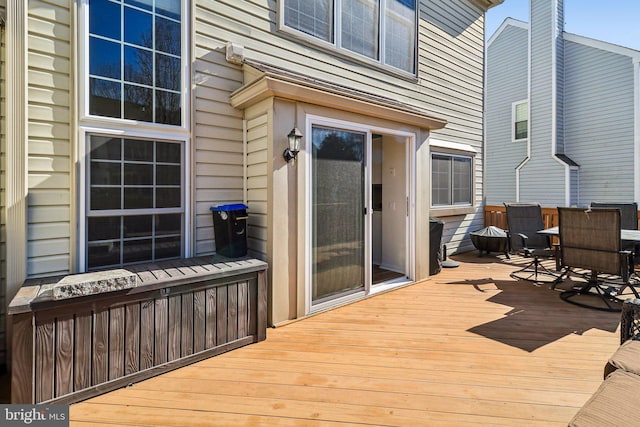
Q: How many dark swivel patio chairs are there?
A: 3